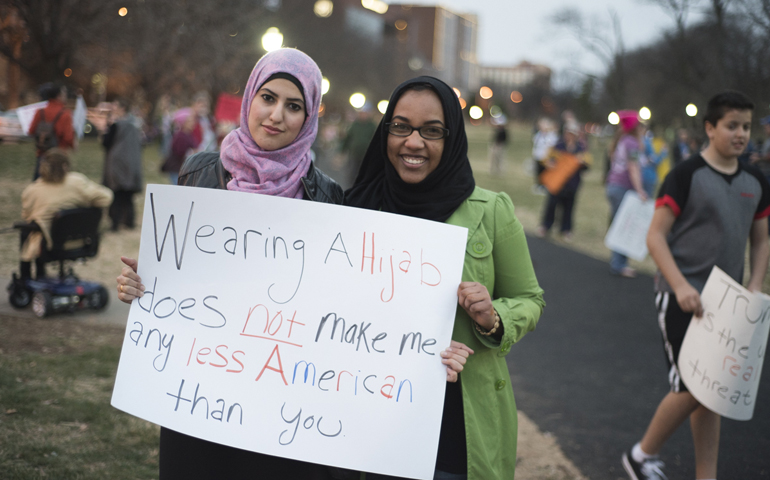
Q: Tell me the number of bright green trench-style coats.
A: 1